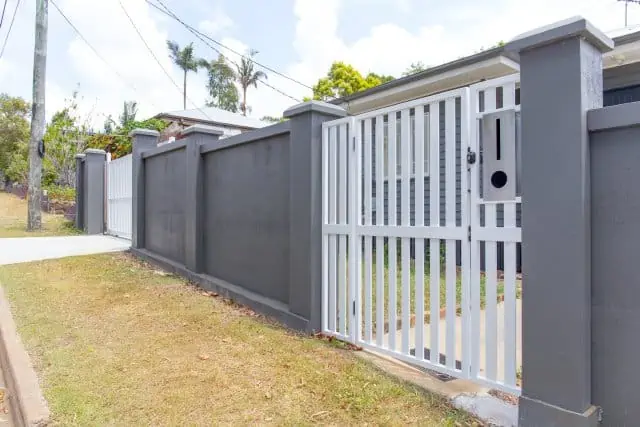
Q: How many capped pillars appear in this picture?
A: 6